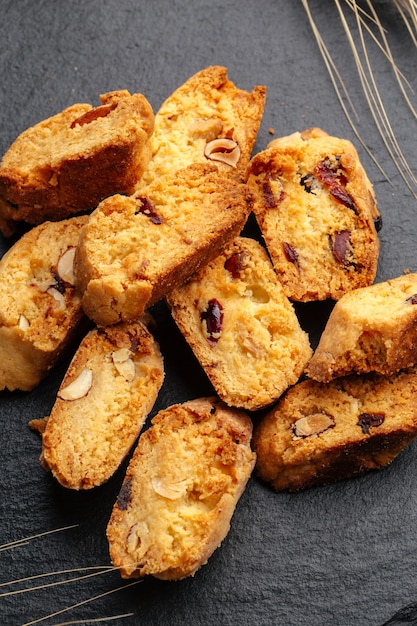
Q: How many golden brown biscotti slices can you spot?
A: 10